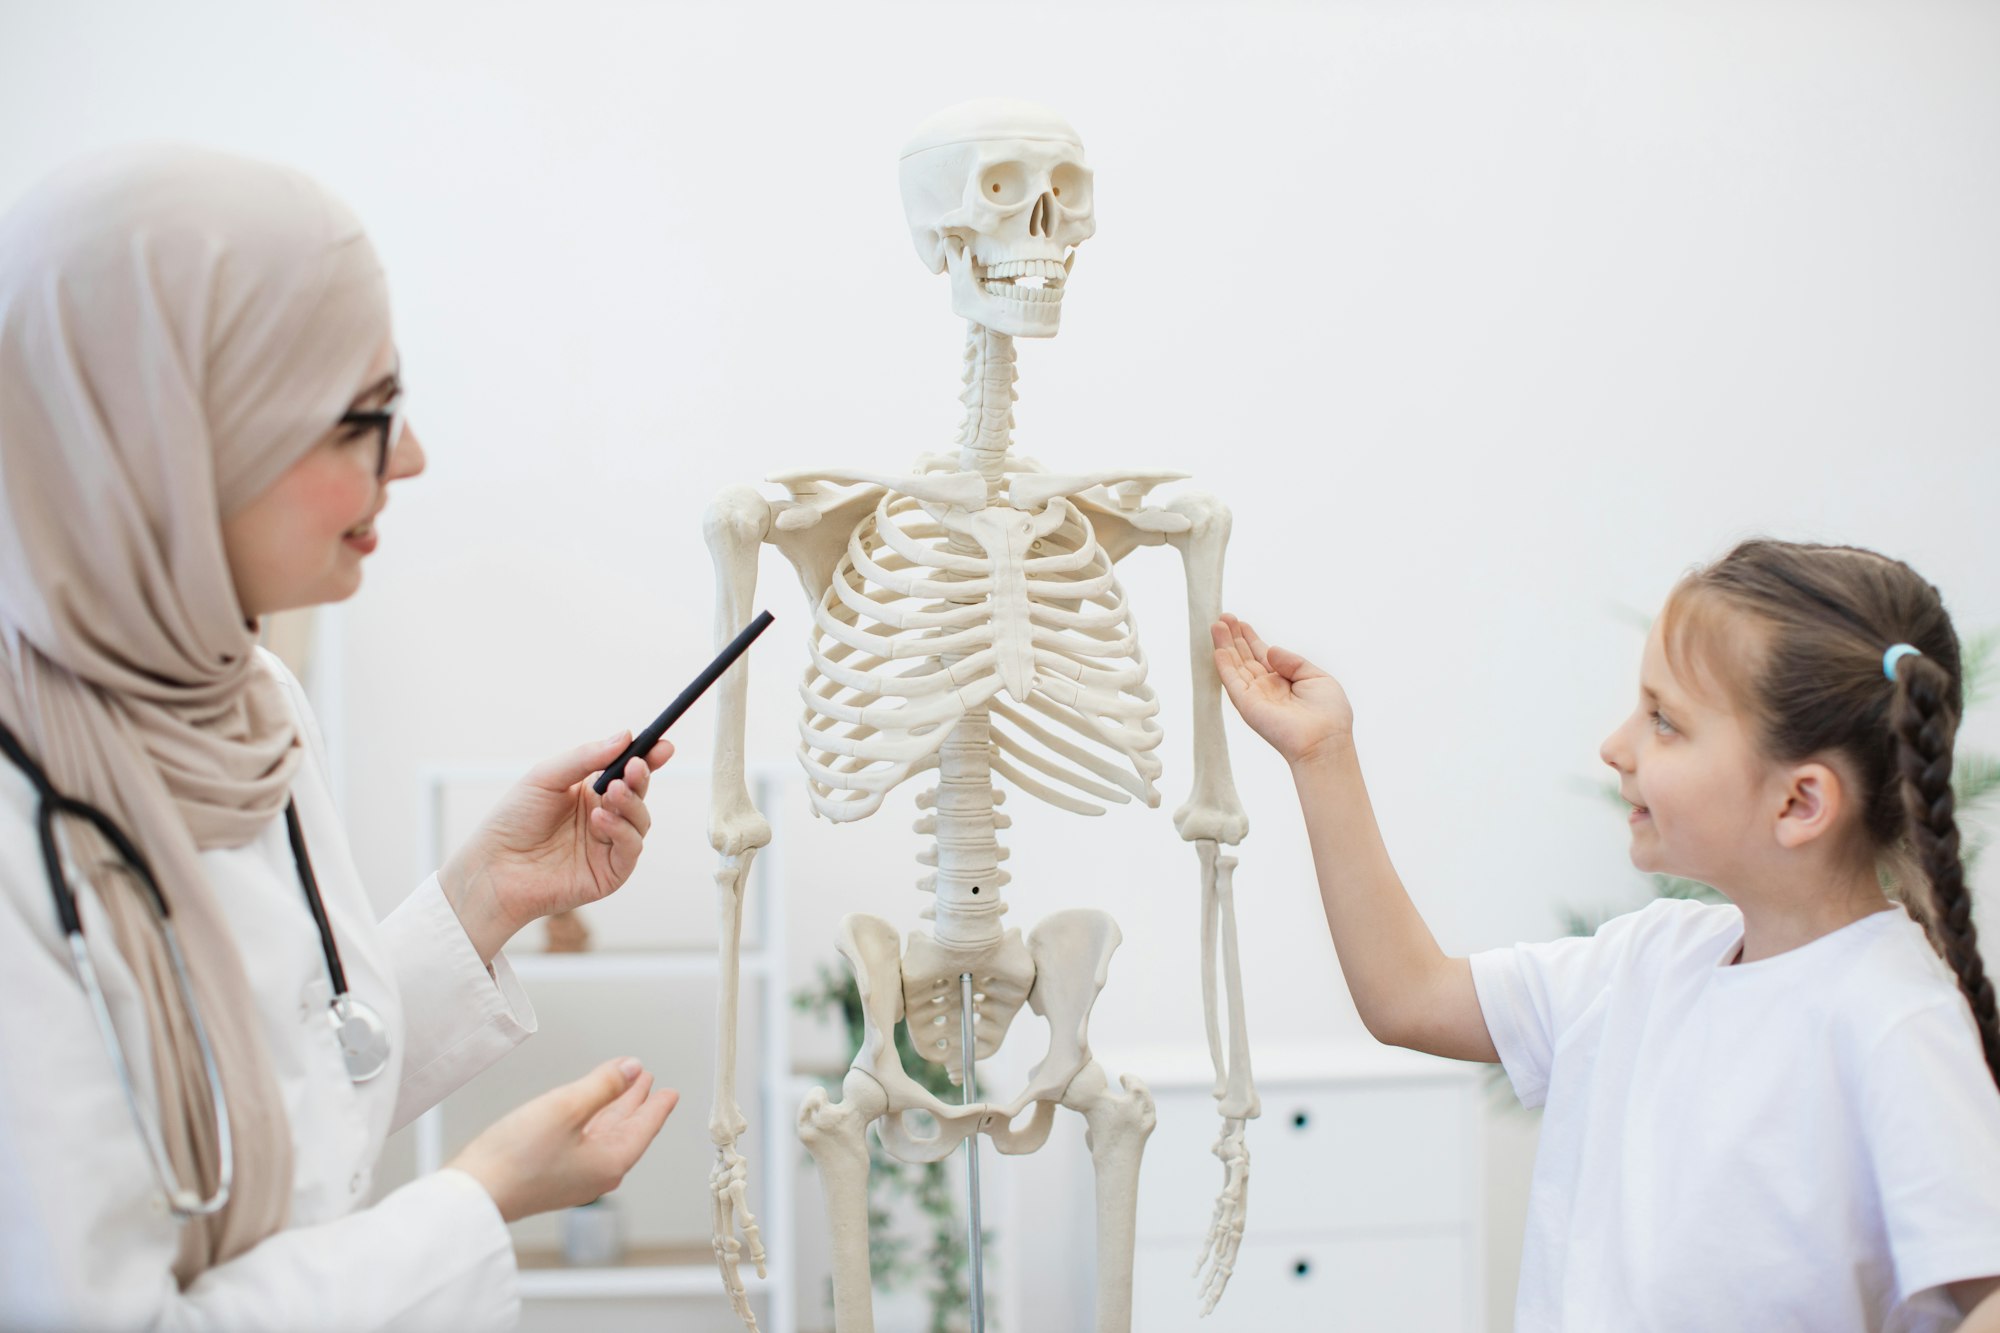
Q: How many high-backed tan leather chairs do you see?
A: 0